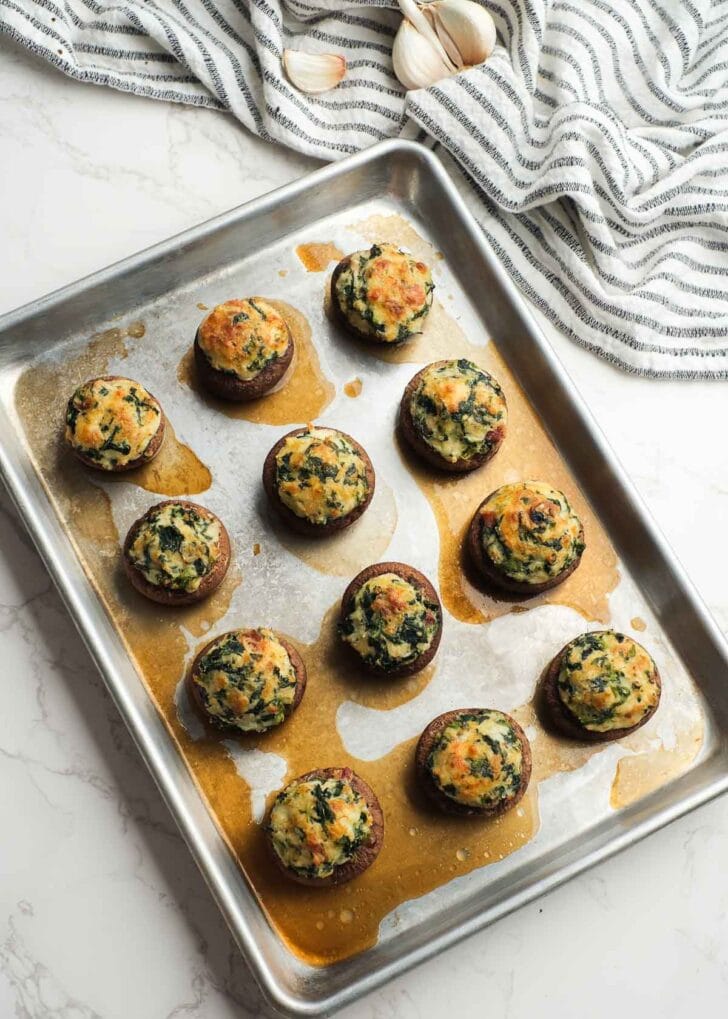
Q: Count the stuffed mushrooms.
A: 12